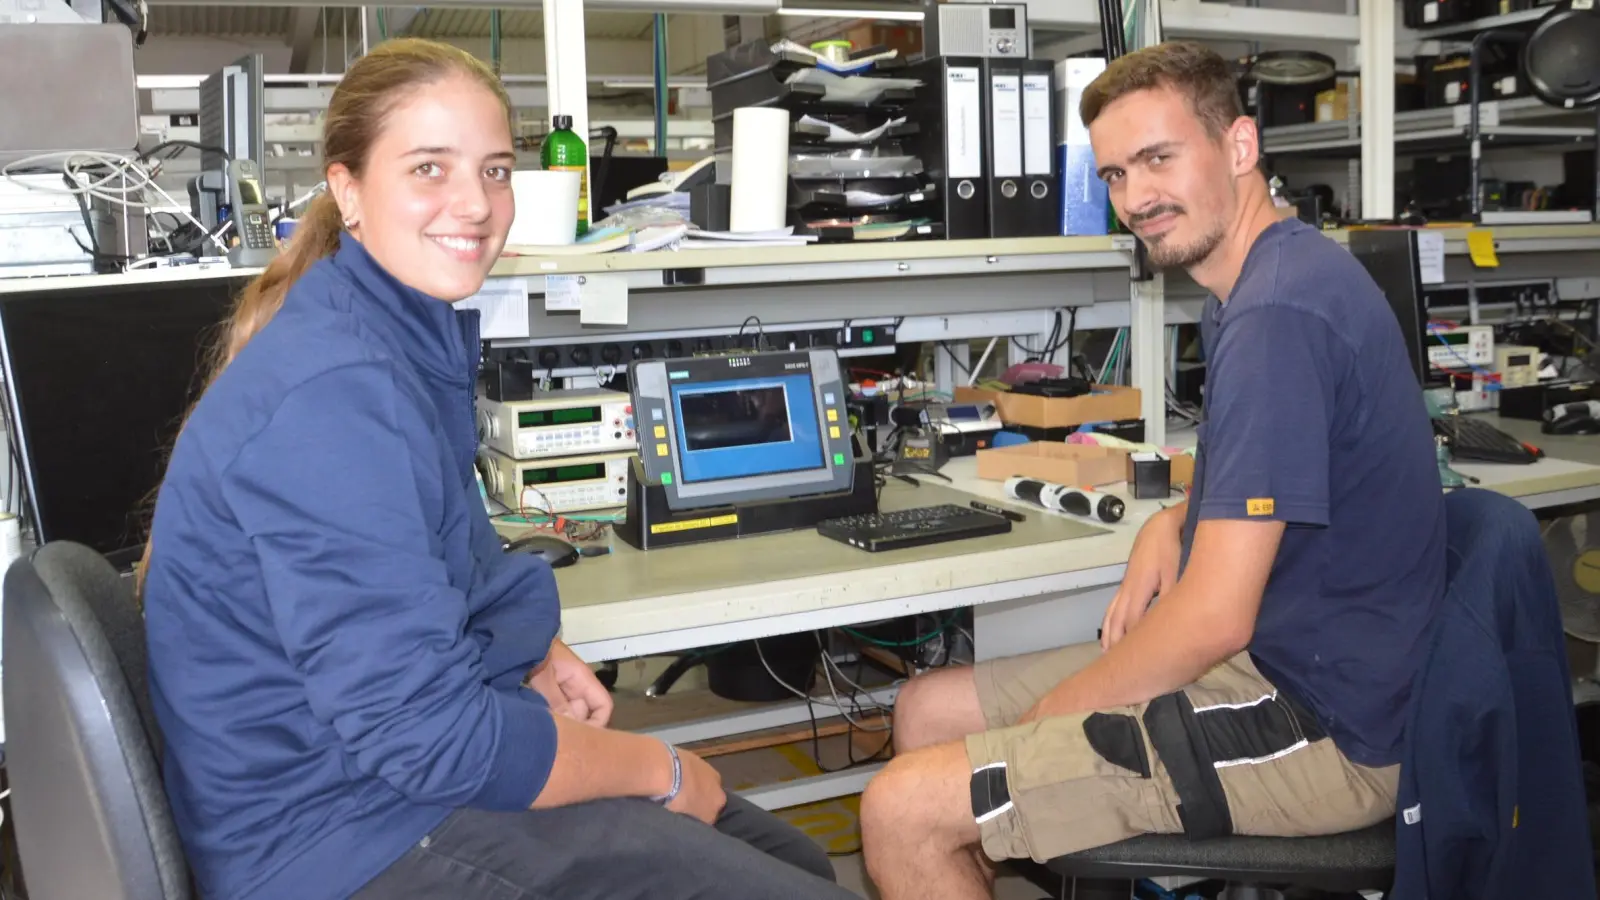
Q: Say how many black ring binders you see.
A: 3